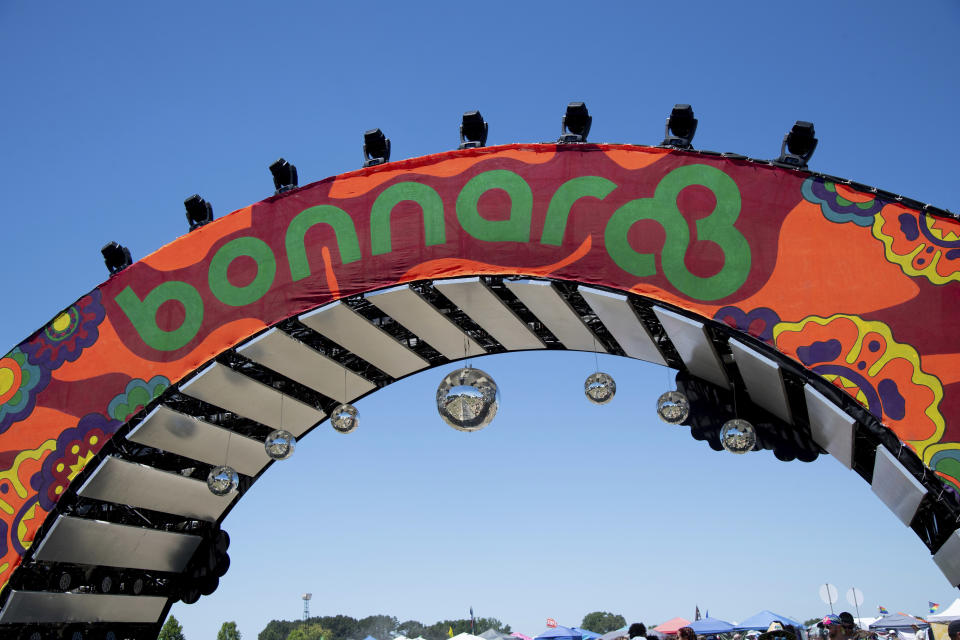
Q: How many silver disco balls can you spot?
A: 7